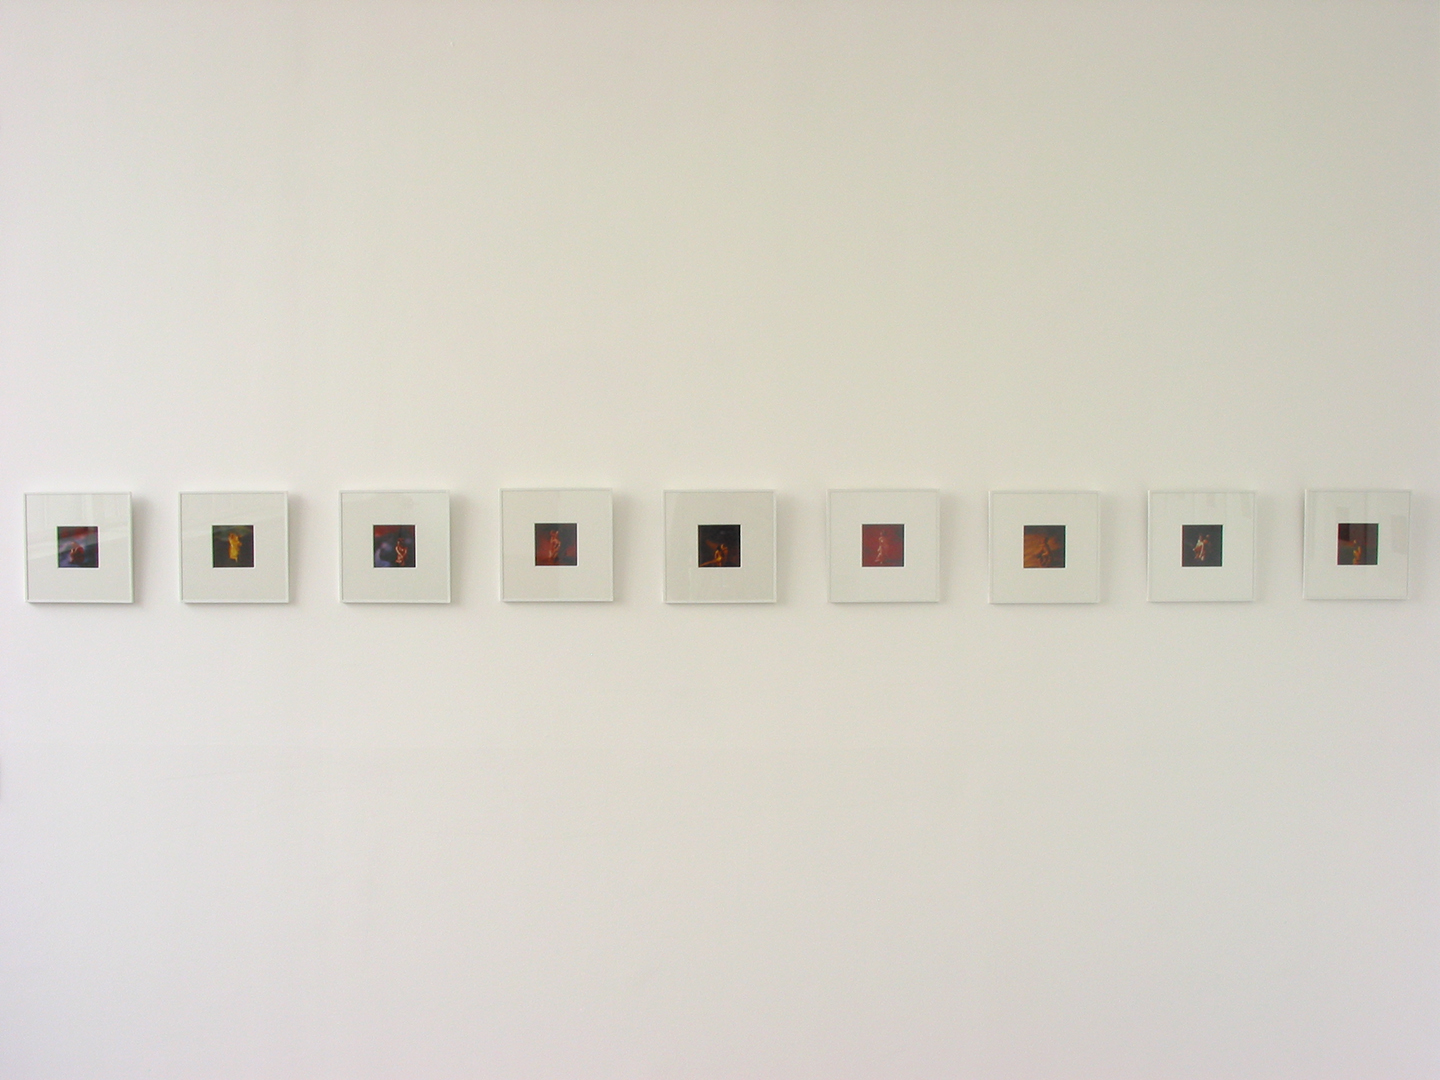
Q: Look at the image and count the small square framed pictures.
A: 9